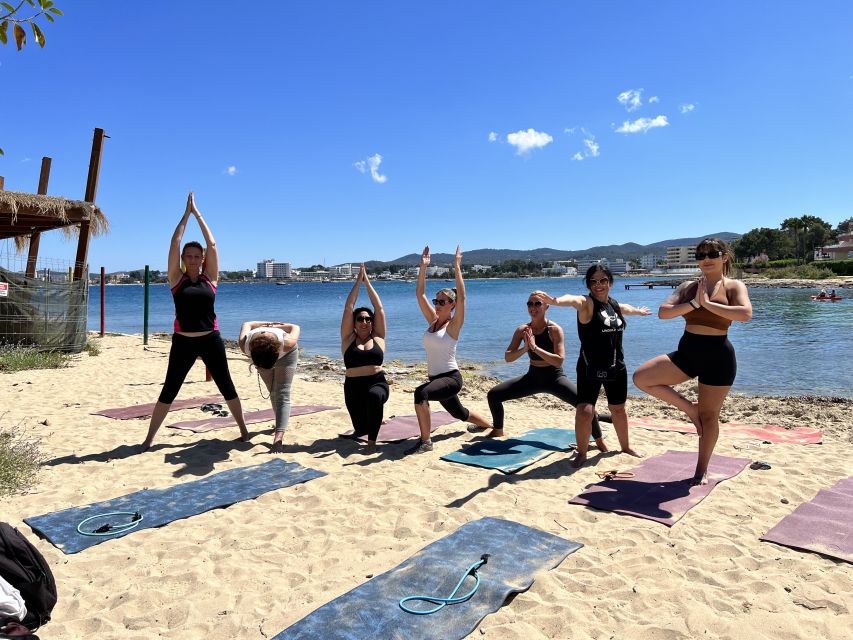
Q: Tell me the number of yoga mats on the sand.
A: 9